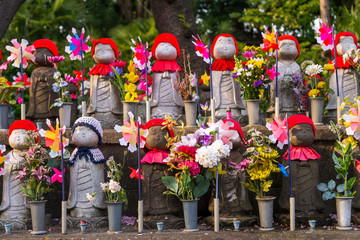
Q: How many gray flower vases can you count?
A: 11